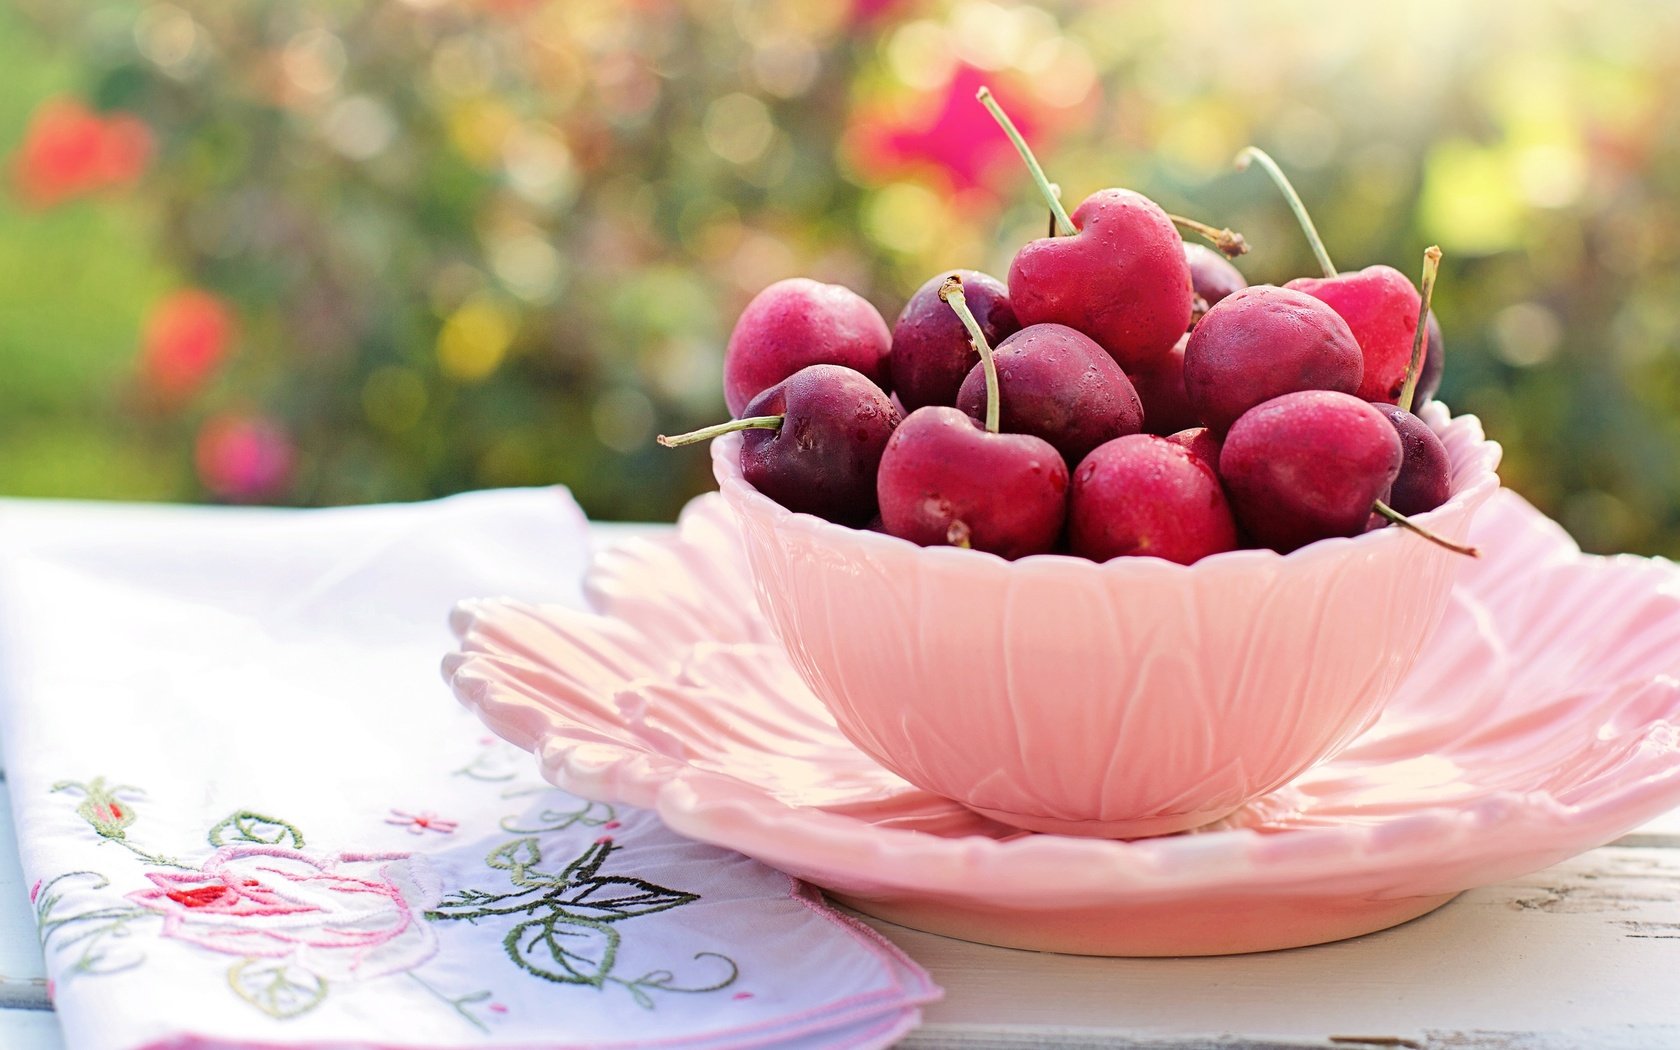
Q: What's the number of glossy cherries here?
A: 15